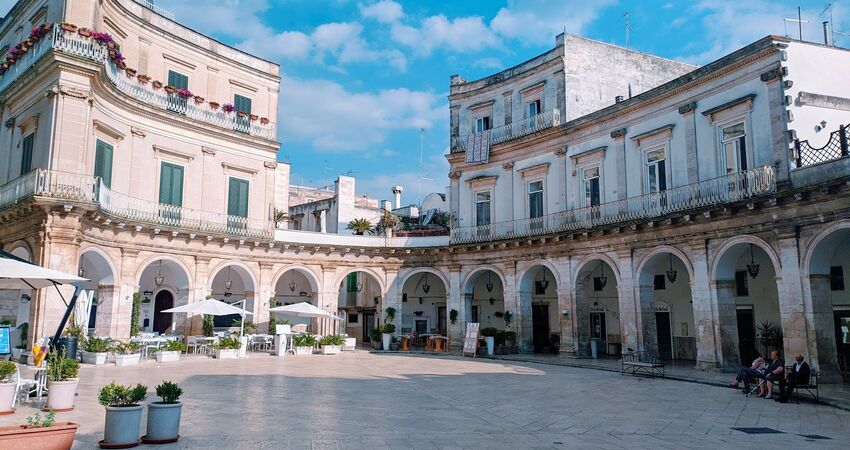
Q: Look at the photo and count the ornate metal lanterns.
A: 11